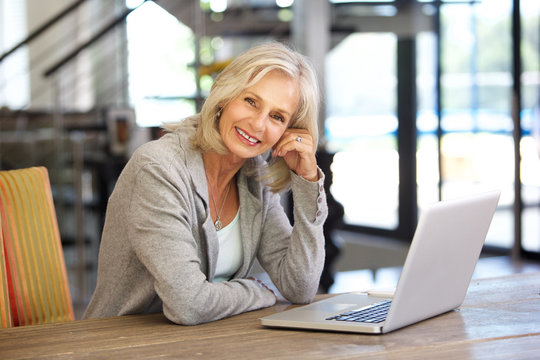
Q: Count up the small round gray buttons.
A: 3